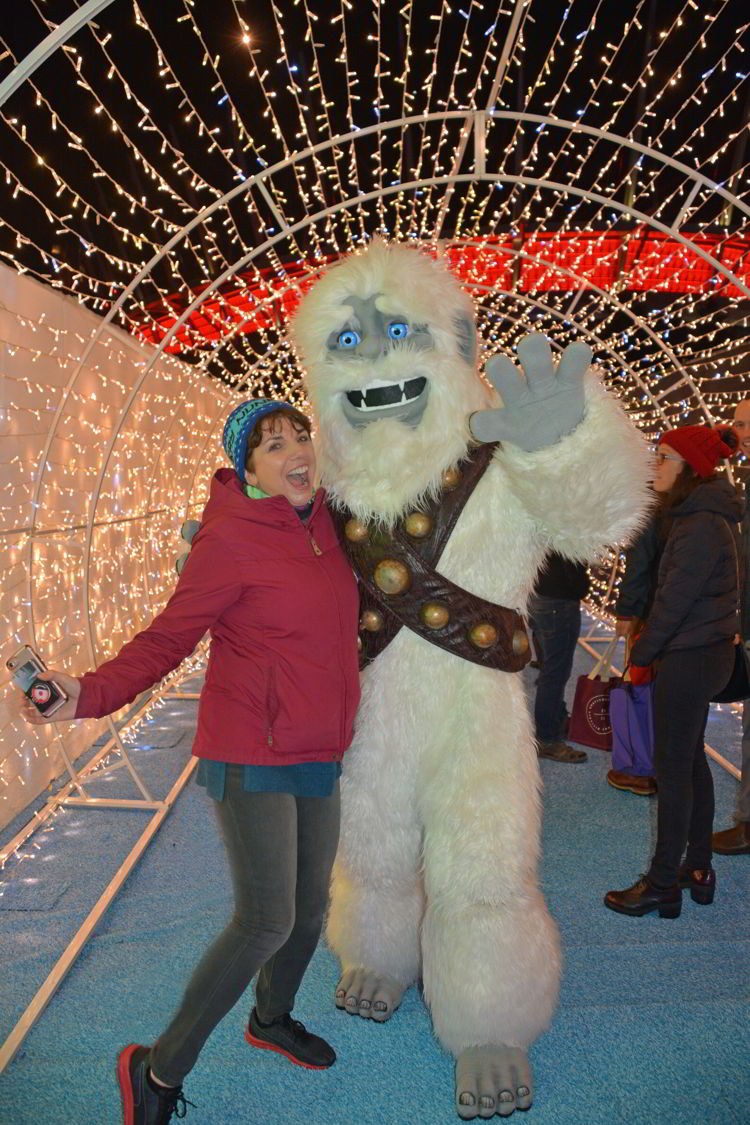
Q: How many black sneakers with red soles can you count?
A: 2